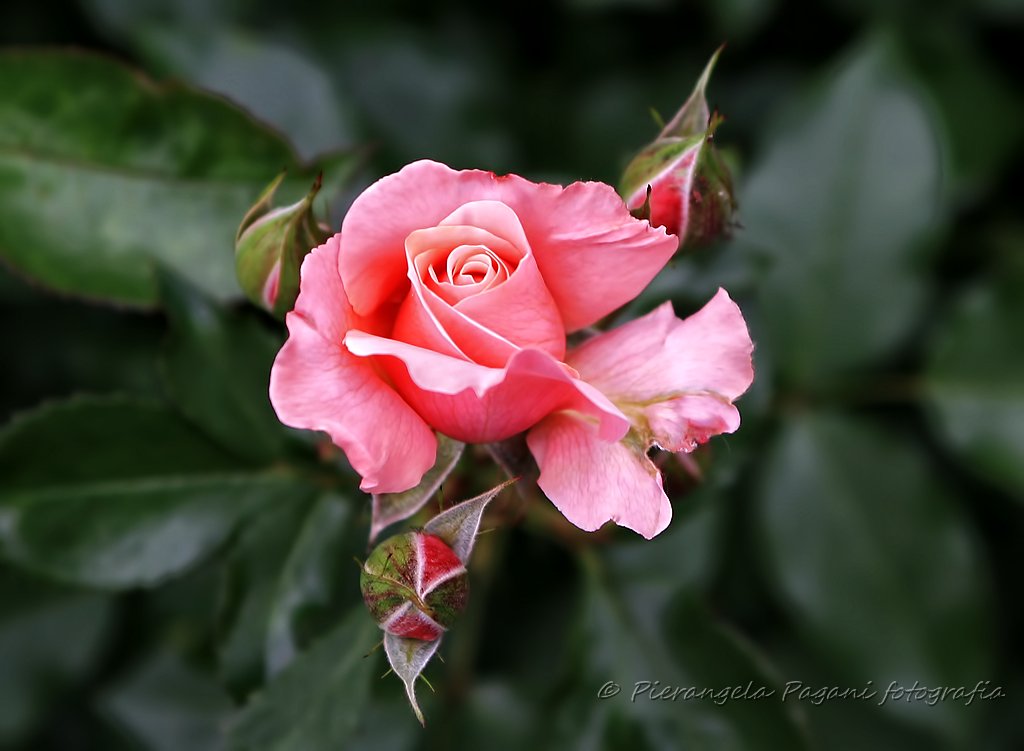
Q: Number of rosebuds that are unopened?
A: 3